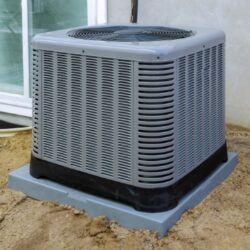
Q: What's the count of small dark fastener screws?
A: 3